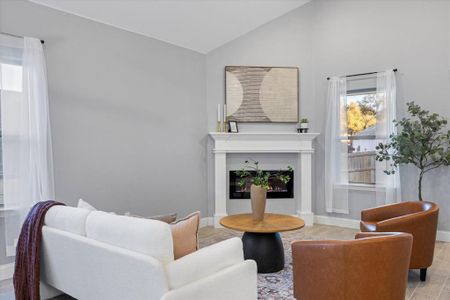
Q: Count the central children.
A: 0